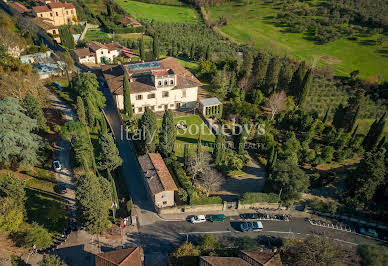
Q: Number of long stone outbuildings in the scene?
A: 1